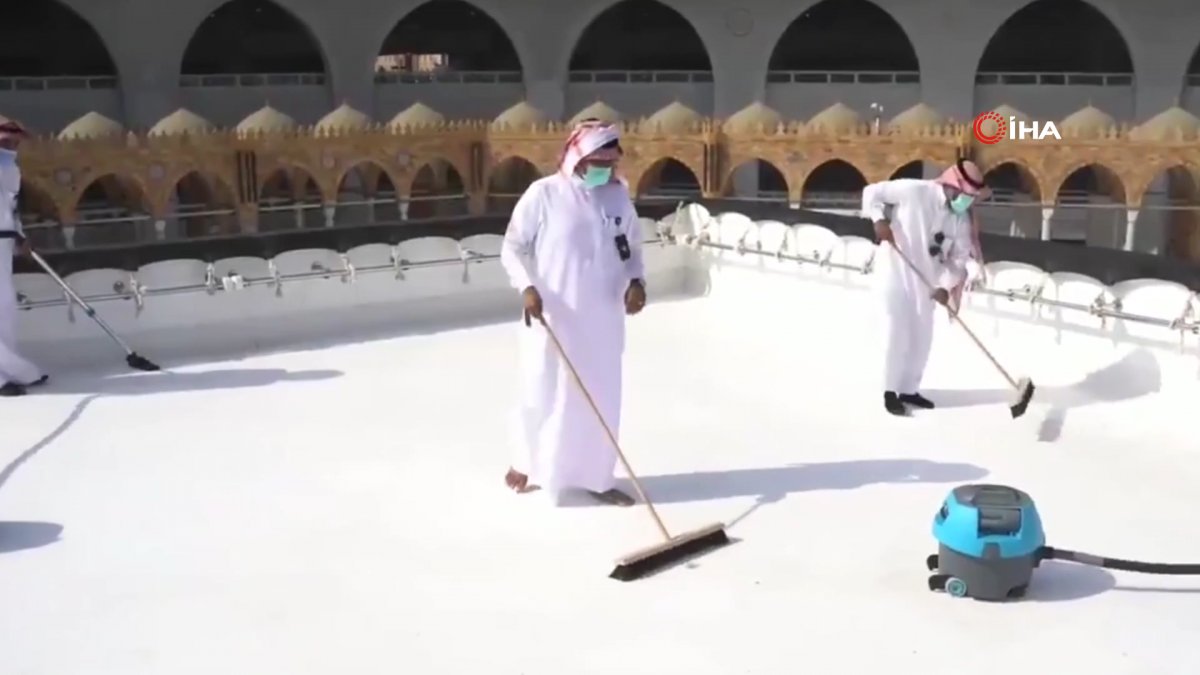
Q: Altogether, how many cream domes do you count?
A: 14